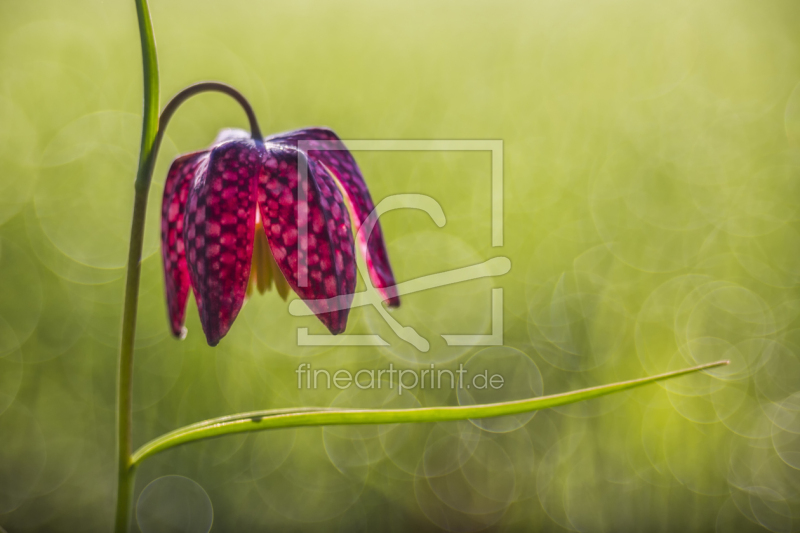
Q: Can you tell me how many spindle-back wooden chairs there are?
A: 0